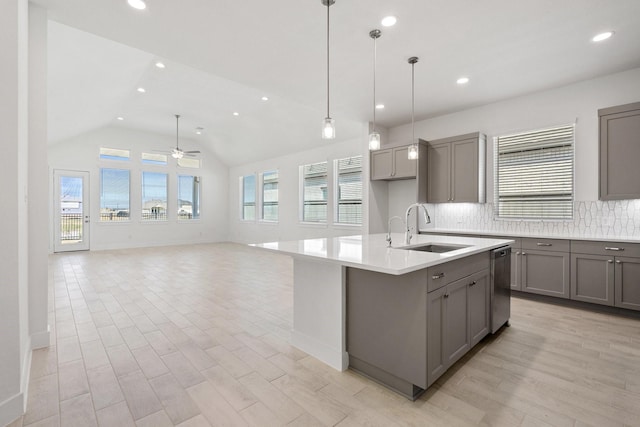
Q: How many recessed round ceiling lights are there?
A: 11